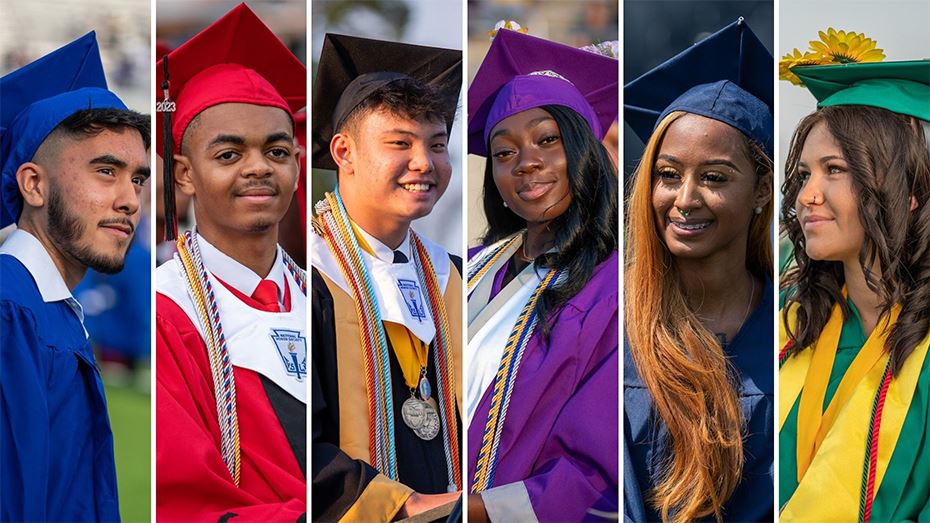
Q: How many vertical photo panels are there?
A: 6